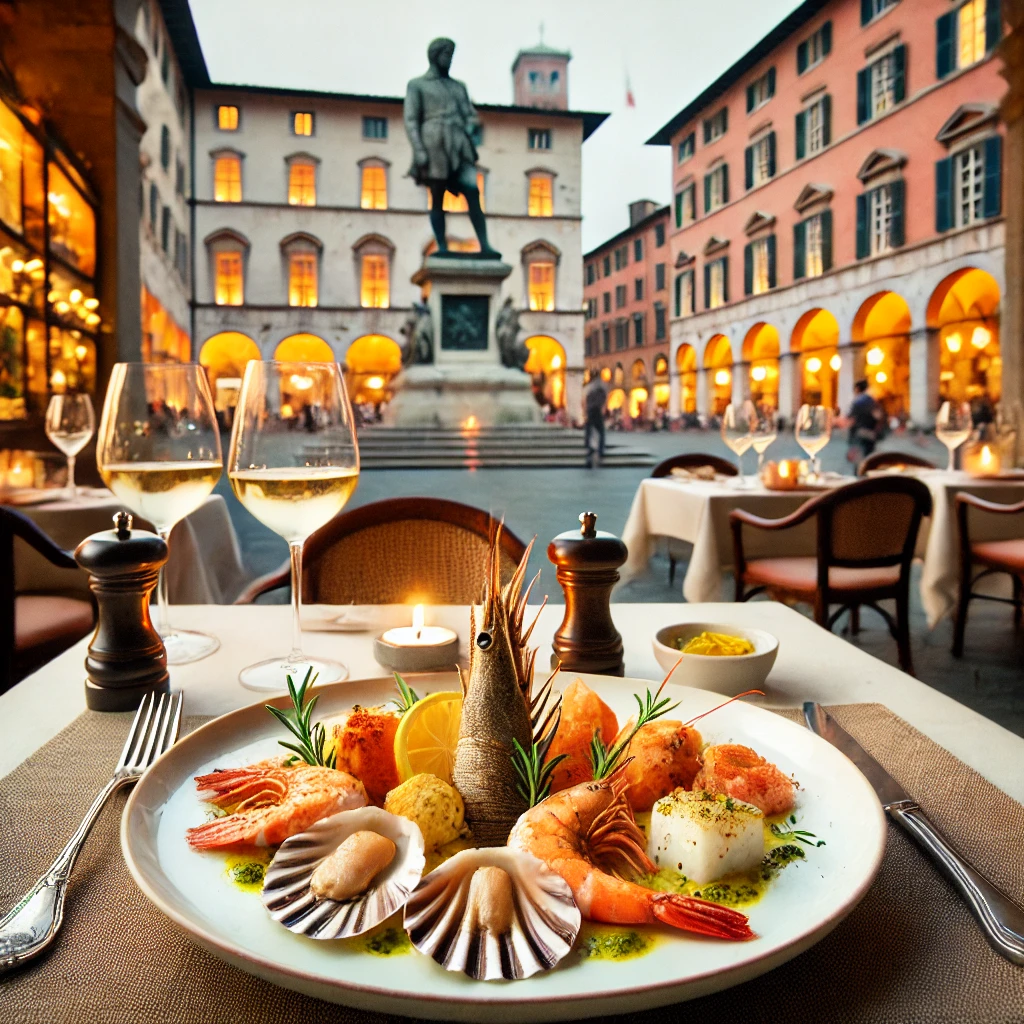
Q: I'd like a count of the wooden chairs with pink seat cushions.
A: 3